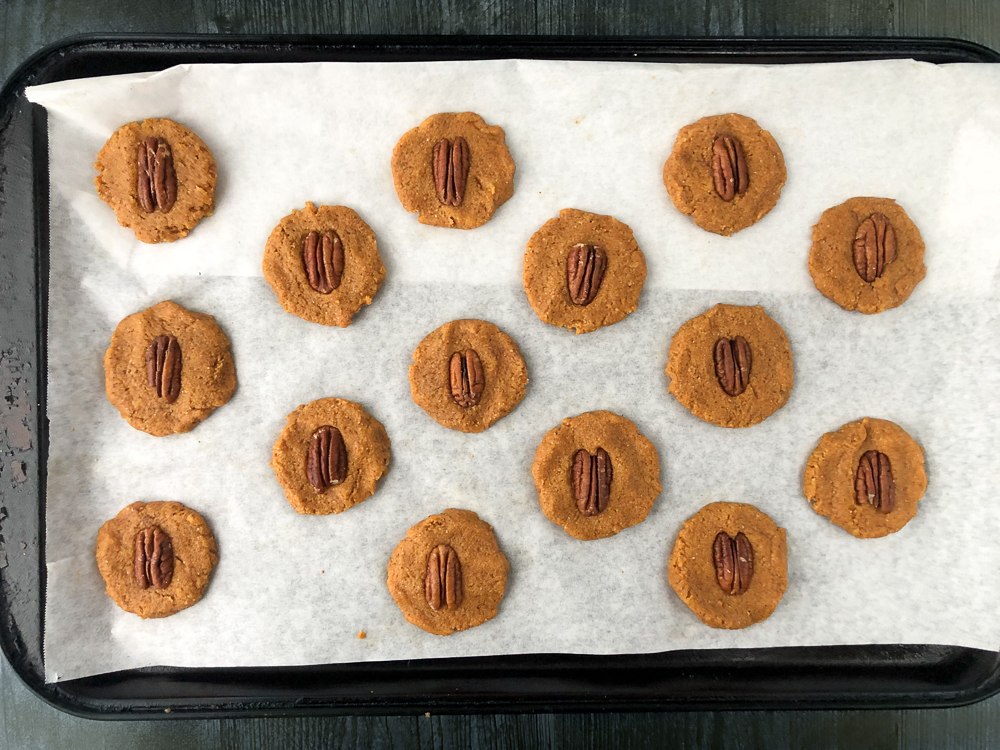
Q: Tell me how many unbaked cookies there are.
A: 15